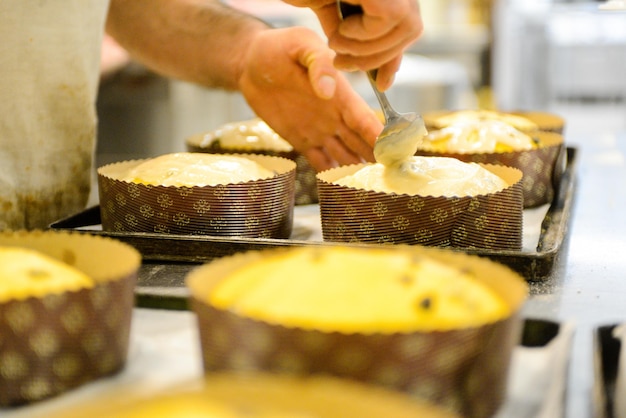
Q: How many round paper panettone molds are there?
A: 8